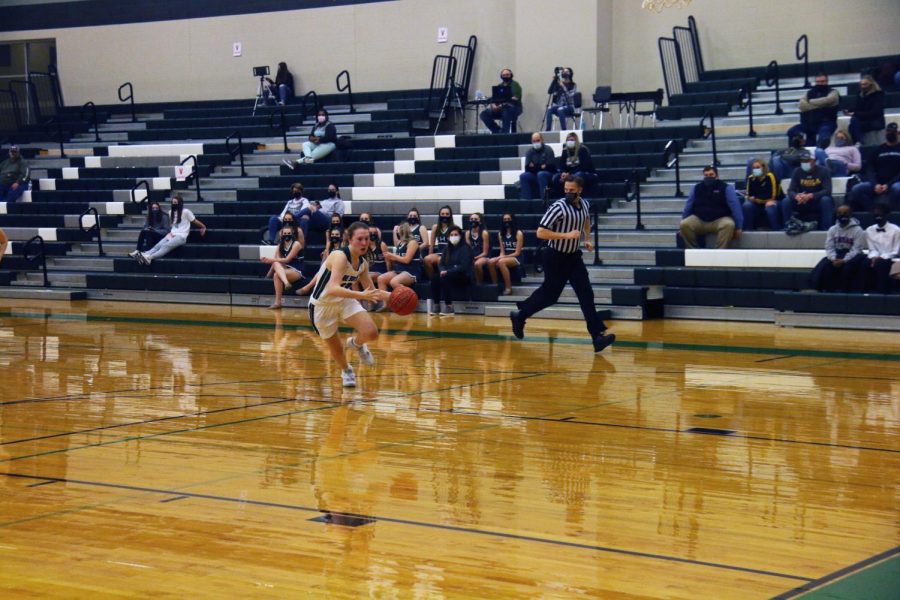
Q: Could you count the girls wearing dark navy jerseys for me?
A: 11